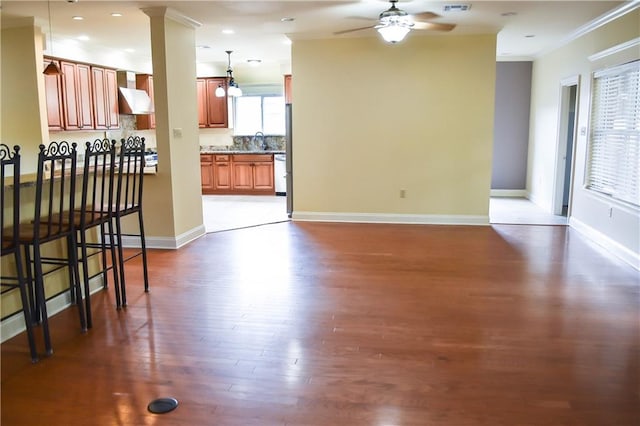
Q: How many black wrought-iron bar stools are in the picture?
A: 4